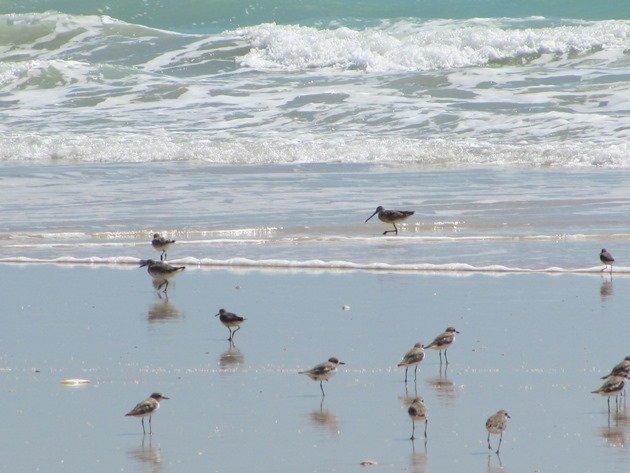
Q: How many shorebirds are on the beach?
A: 13